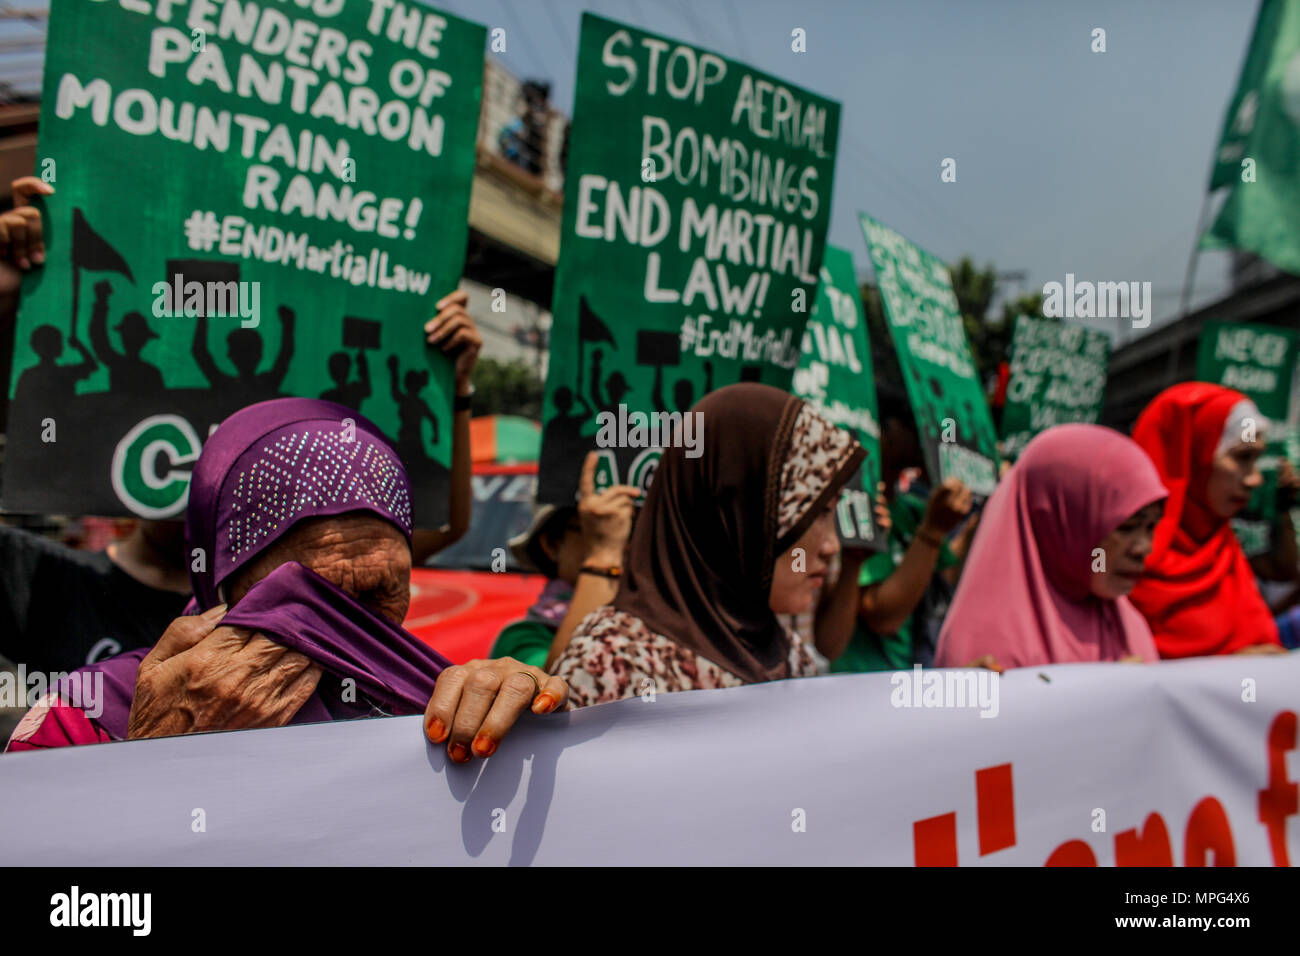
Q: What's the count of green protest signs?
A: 6